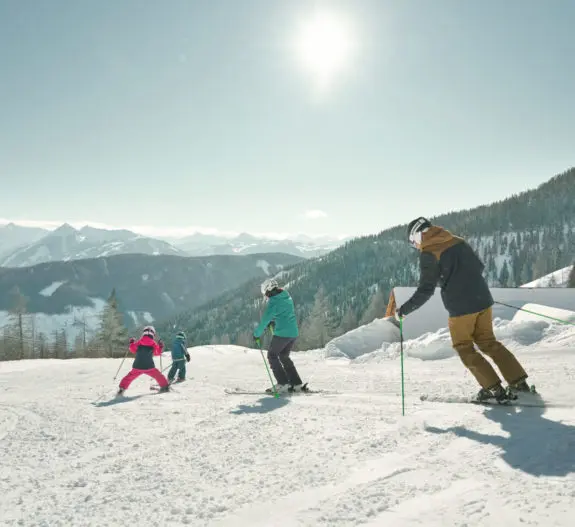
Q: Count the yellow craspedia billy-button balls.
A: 0